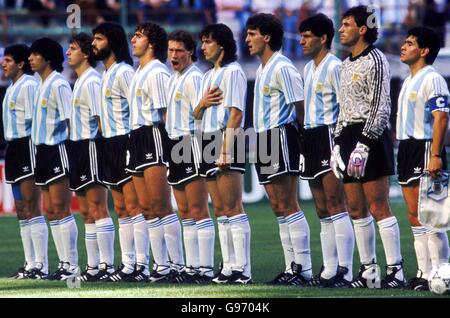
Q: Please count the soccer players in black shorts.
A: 11